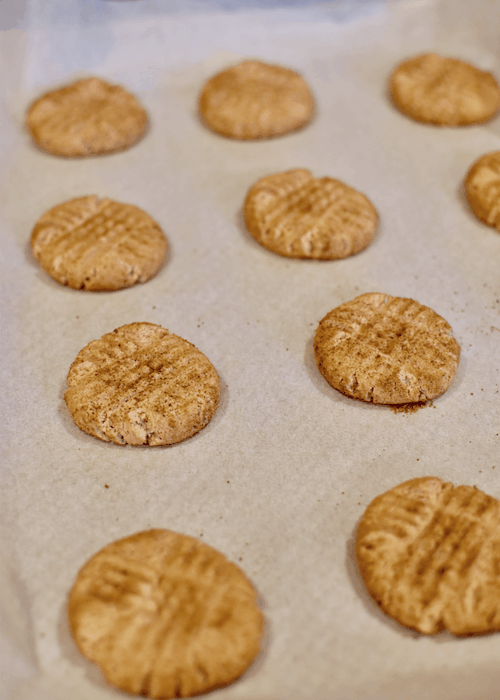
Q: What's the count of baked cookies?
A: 10